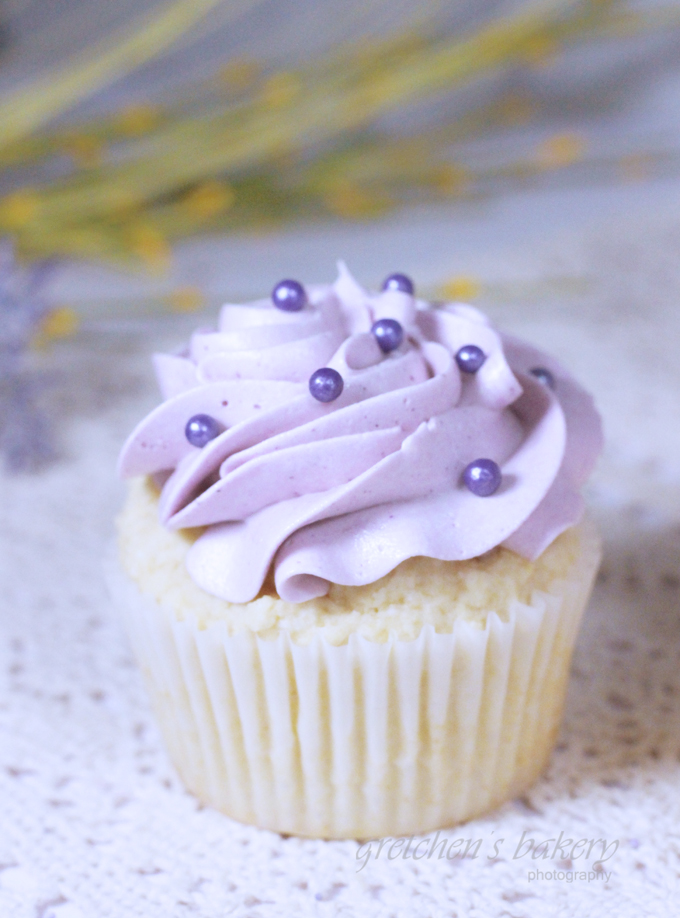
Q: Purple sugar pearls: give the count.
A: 8